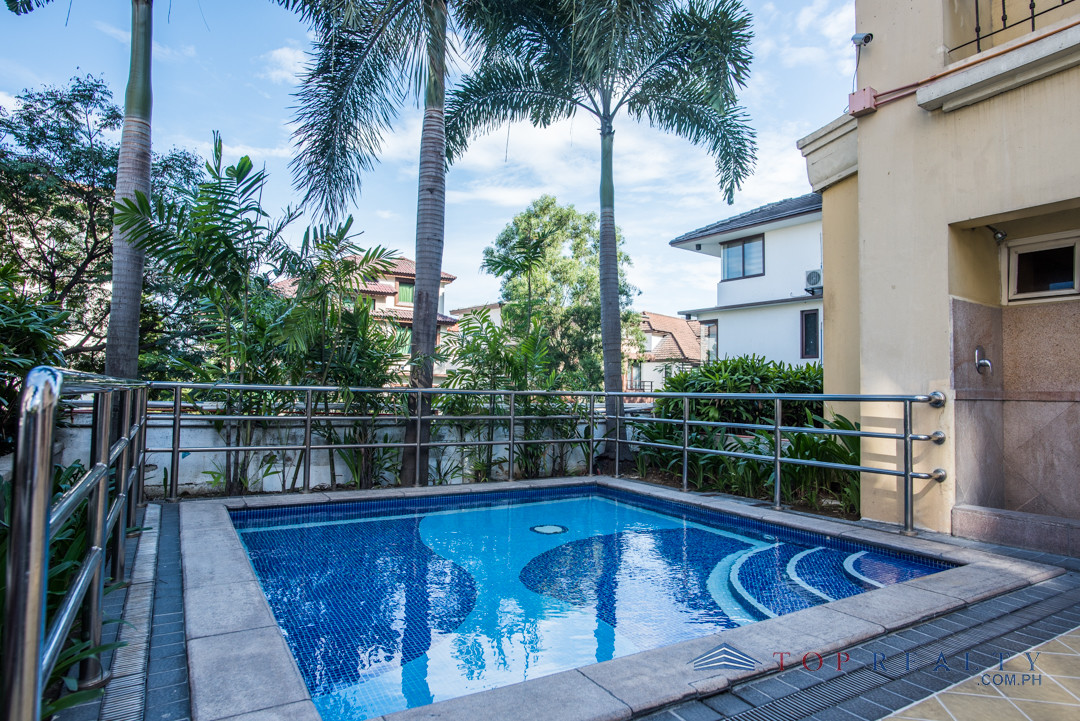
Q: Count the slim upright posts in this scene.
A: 14